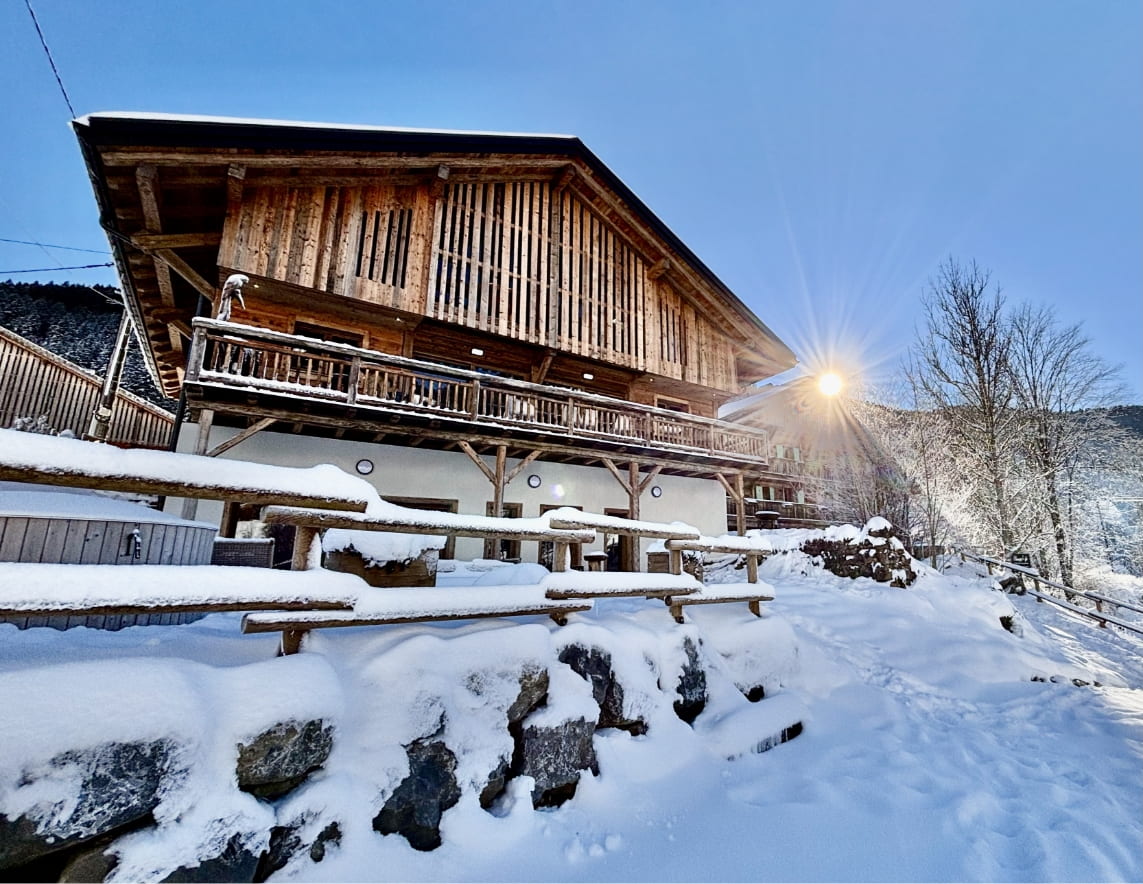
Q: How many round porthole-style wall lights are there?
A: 3